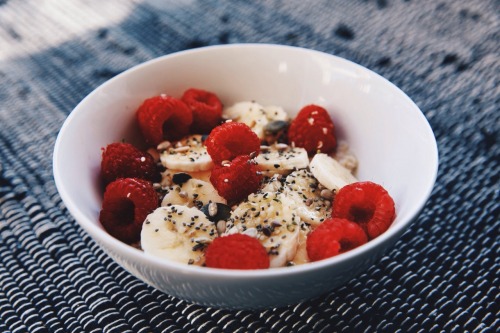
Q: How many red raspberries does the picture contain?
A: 10